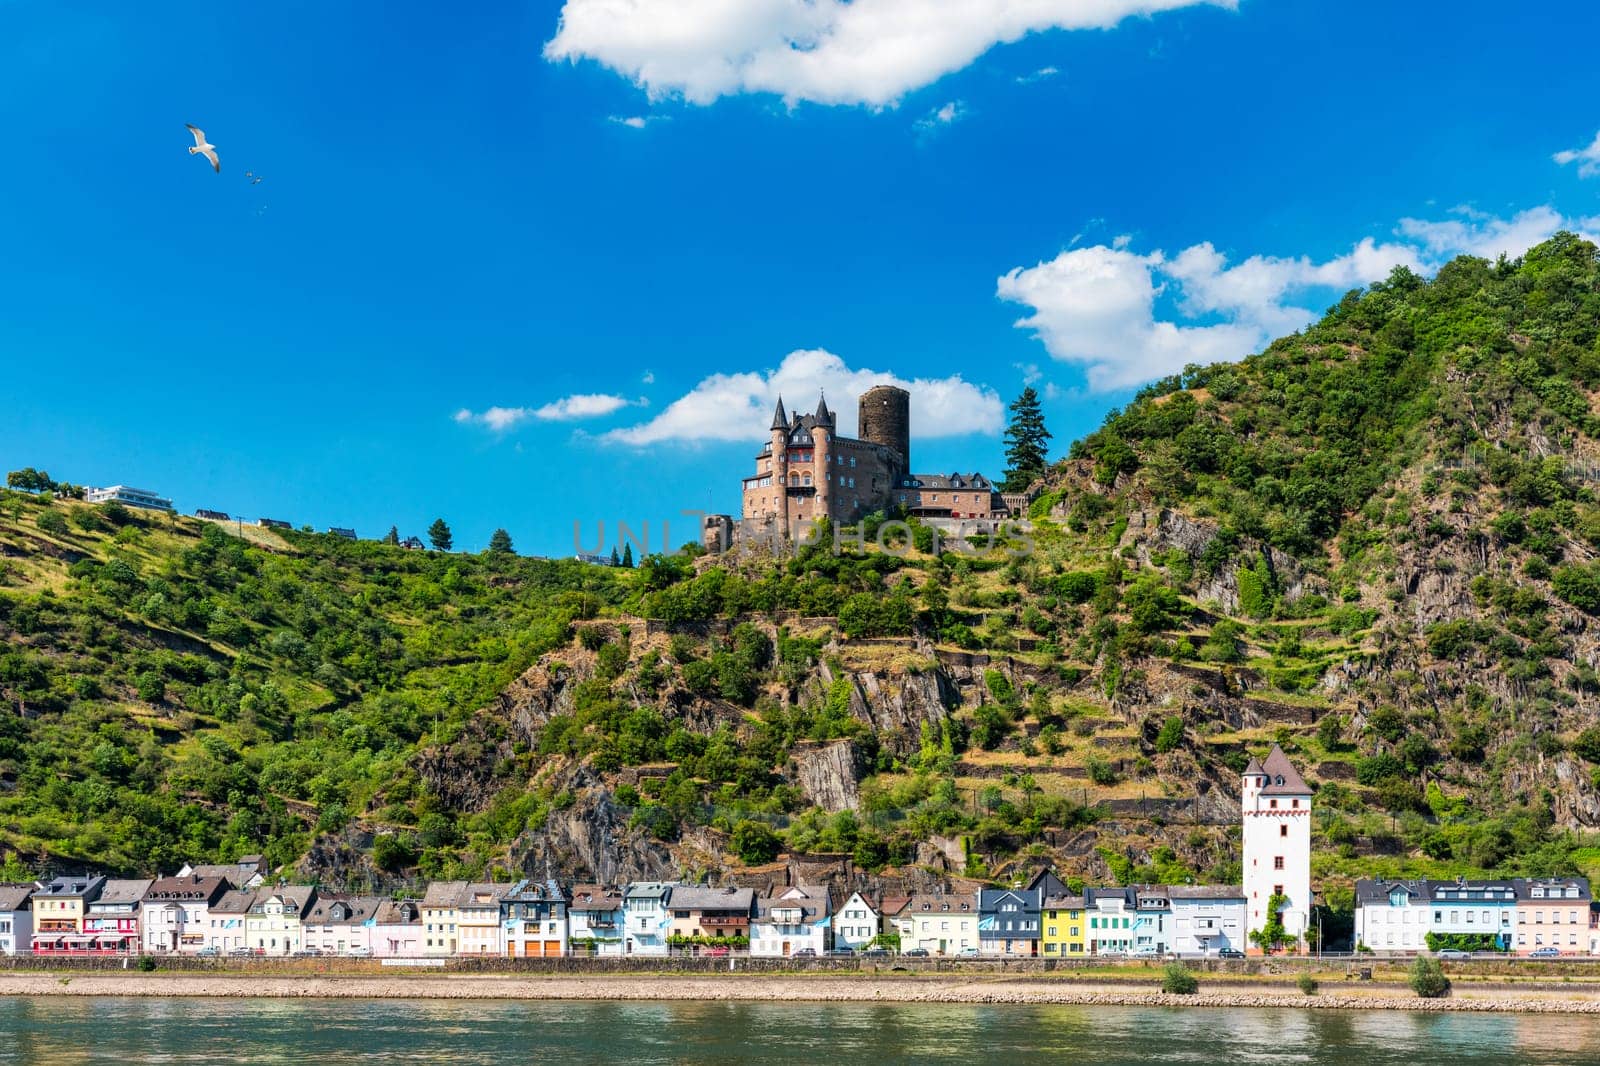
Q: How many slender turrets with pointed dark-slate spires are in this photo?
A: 2